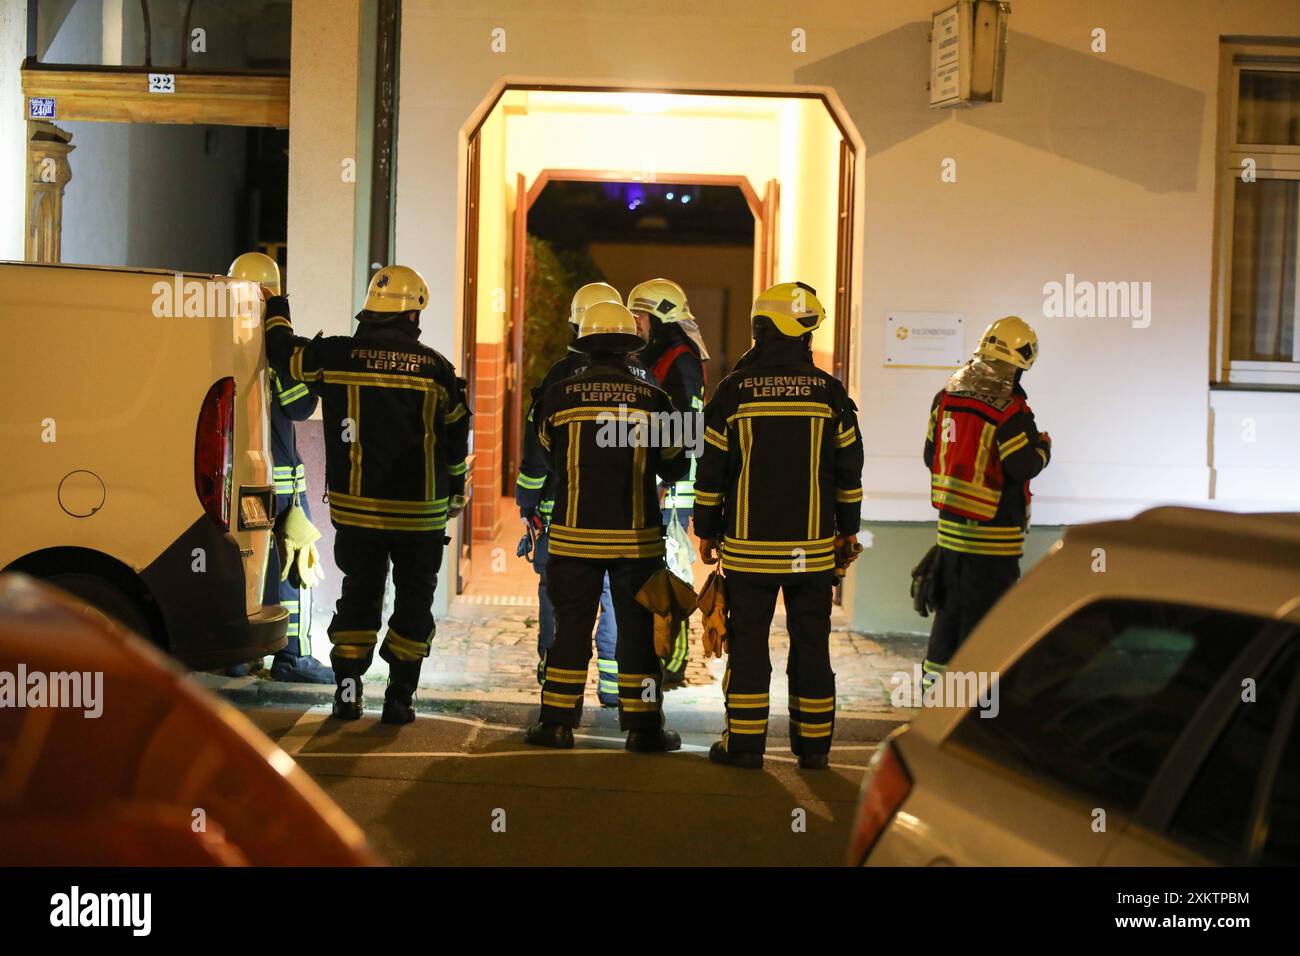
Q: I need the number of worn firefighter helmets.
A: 7